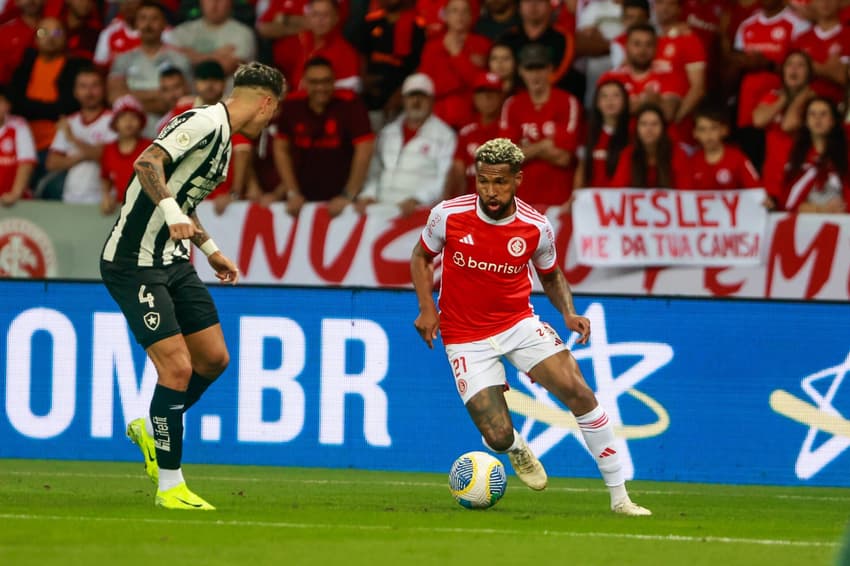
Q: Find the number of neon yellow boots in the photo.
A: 2